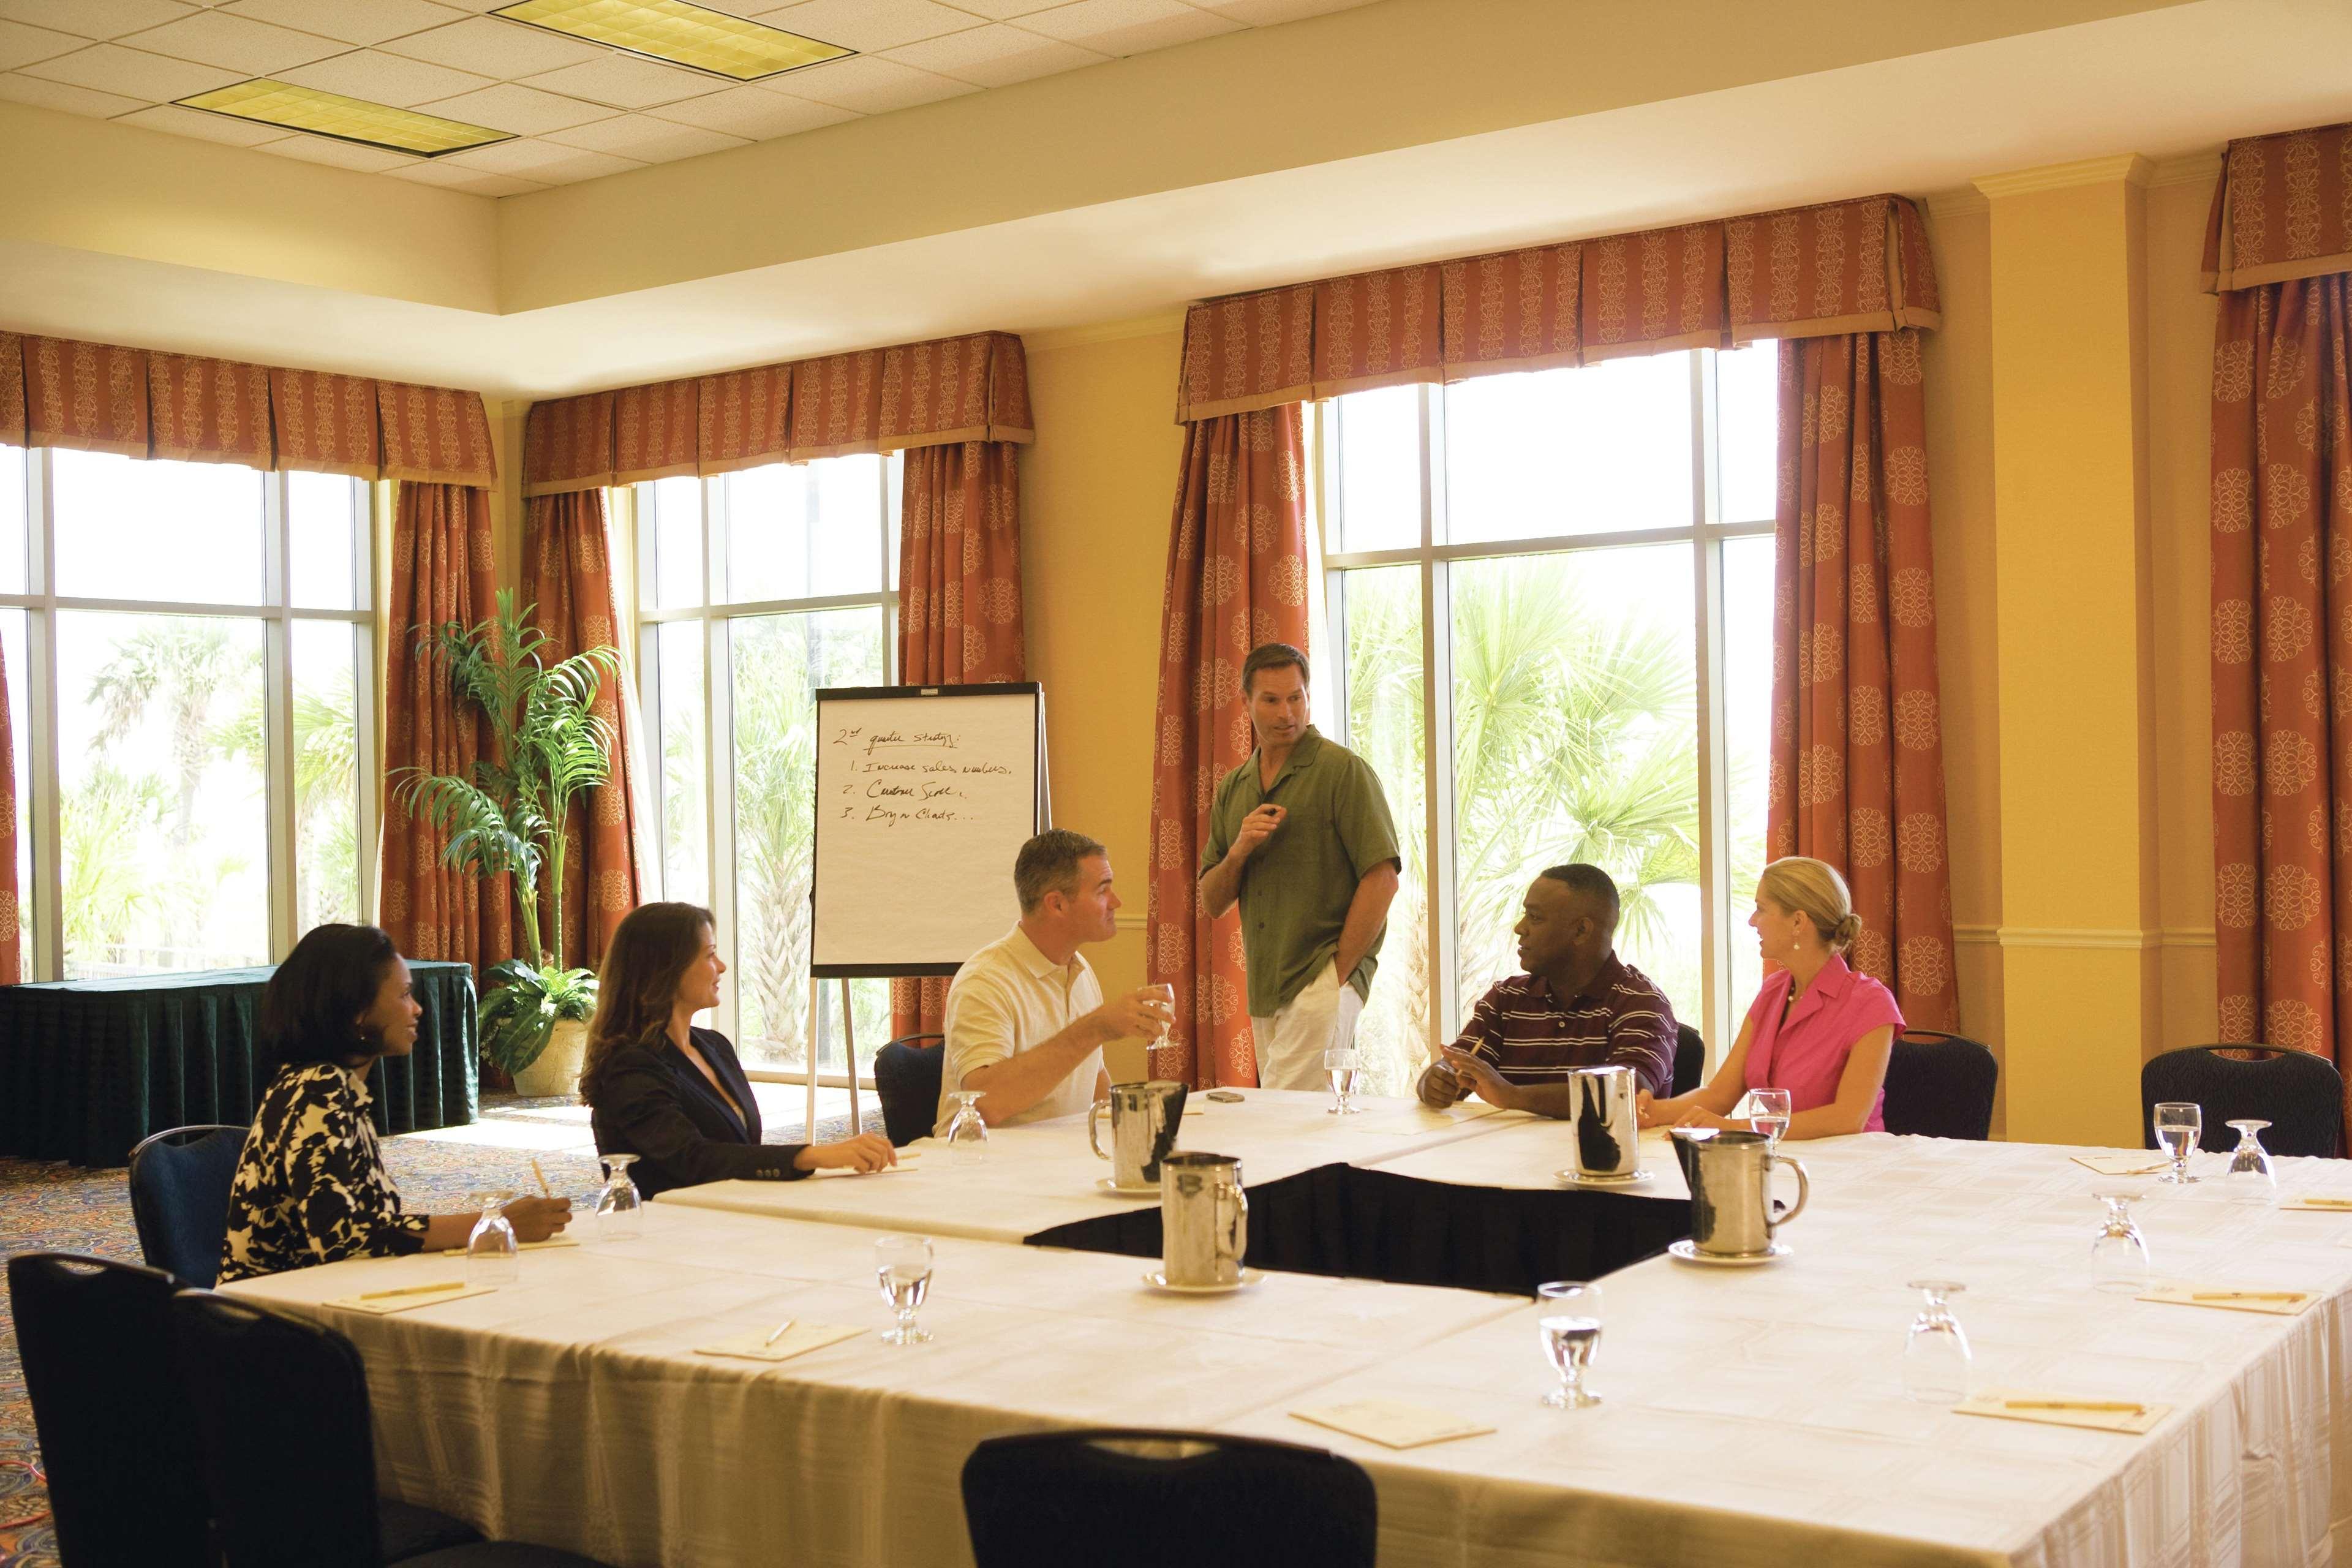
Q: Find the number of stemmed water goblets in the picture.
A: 12